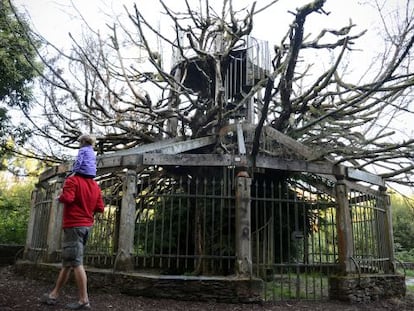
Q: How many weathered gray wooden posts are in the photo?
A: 6